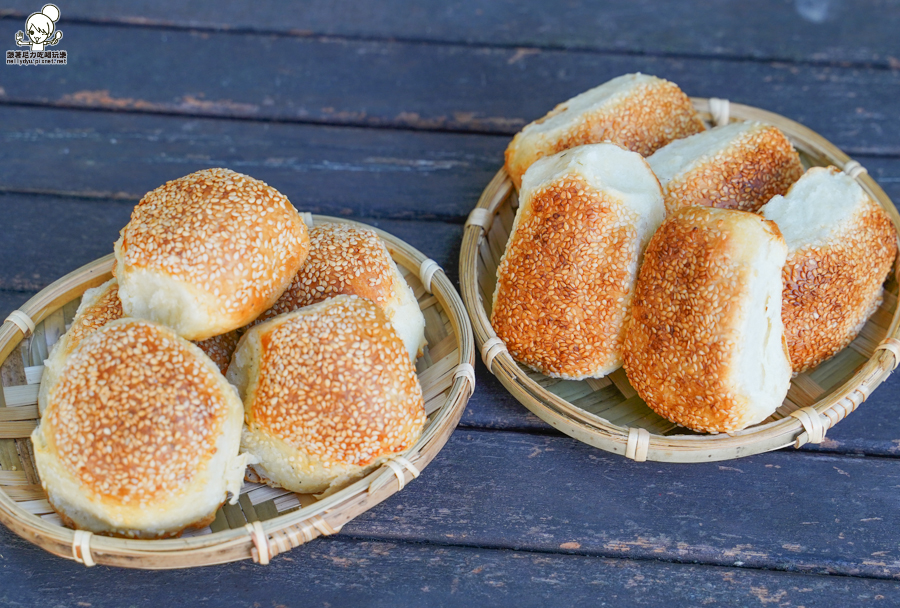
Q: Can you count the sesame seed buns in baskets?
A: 10